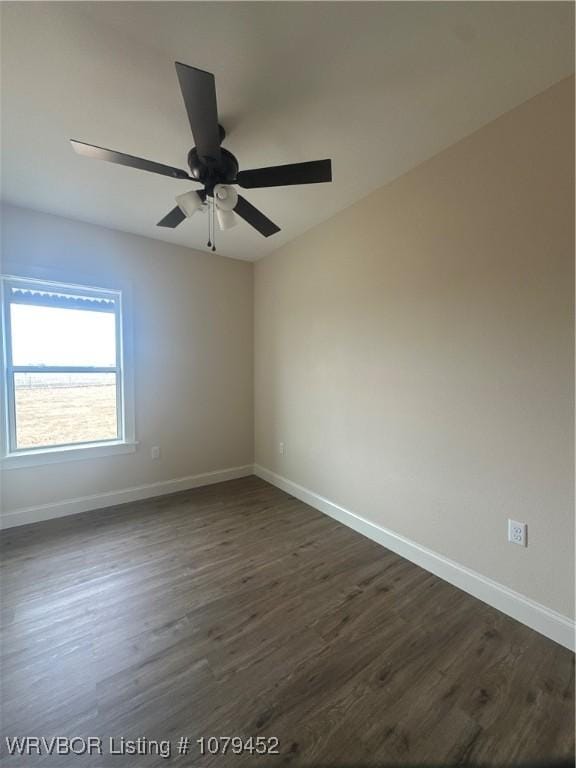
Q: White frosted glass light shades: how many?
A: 3